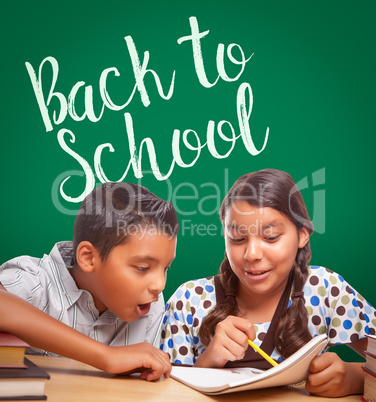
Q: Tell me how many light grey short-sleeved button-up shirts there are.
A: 1